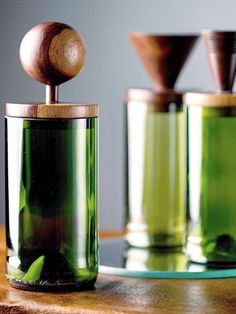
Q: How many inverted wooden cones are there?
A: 2